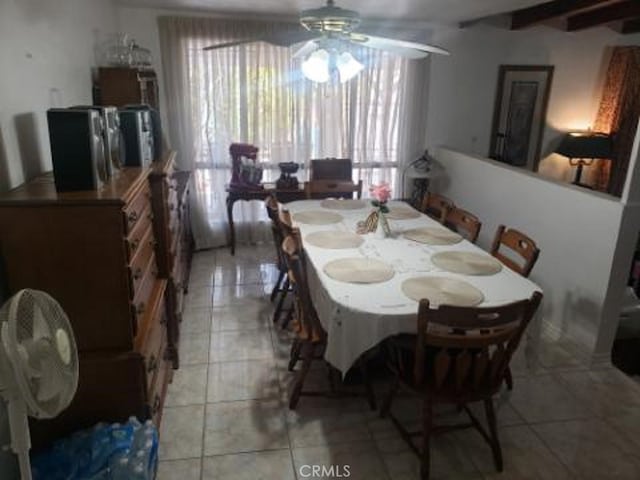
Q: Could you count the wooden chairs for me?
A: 8